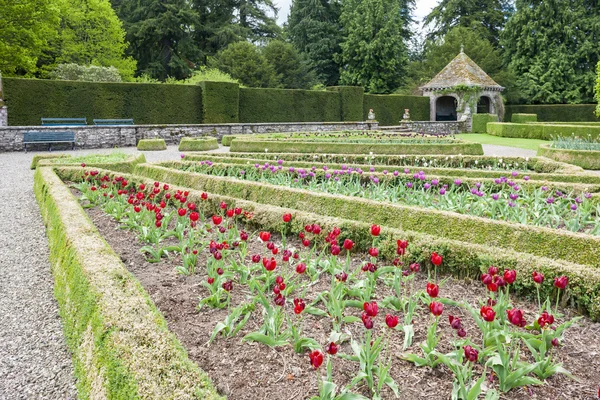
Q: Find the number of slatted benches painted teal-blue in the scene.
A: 3